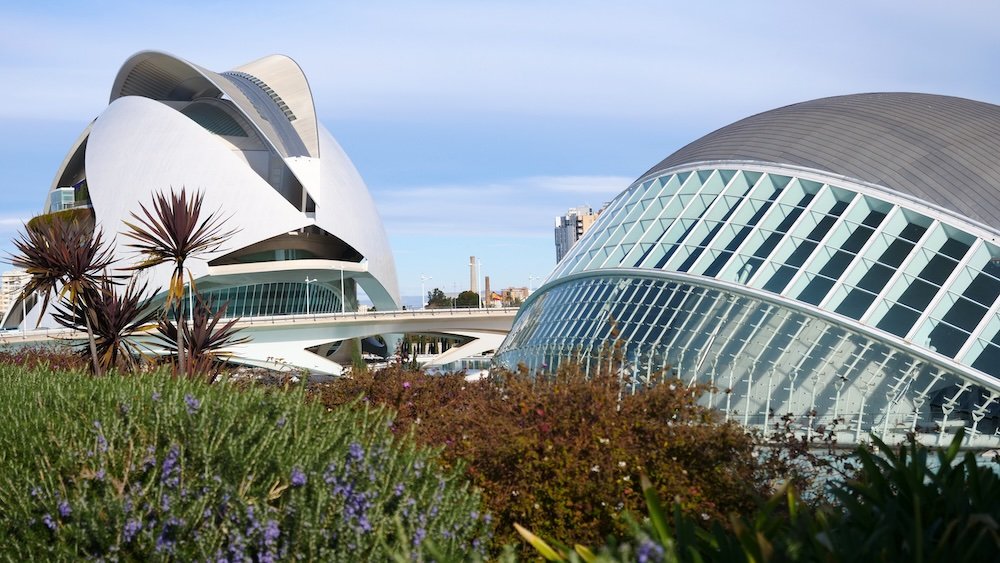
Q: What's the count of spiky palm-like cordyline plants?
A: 4